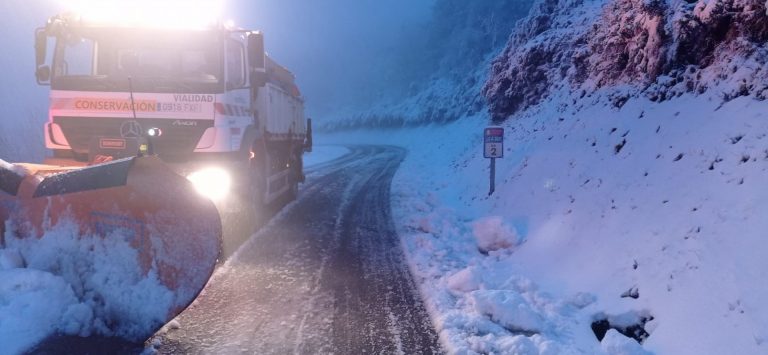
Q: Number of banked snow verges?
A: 1